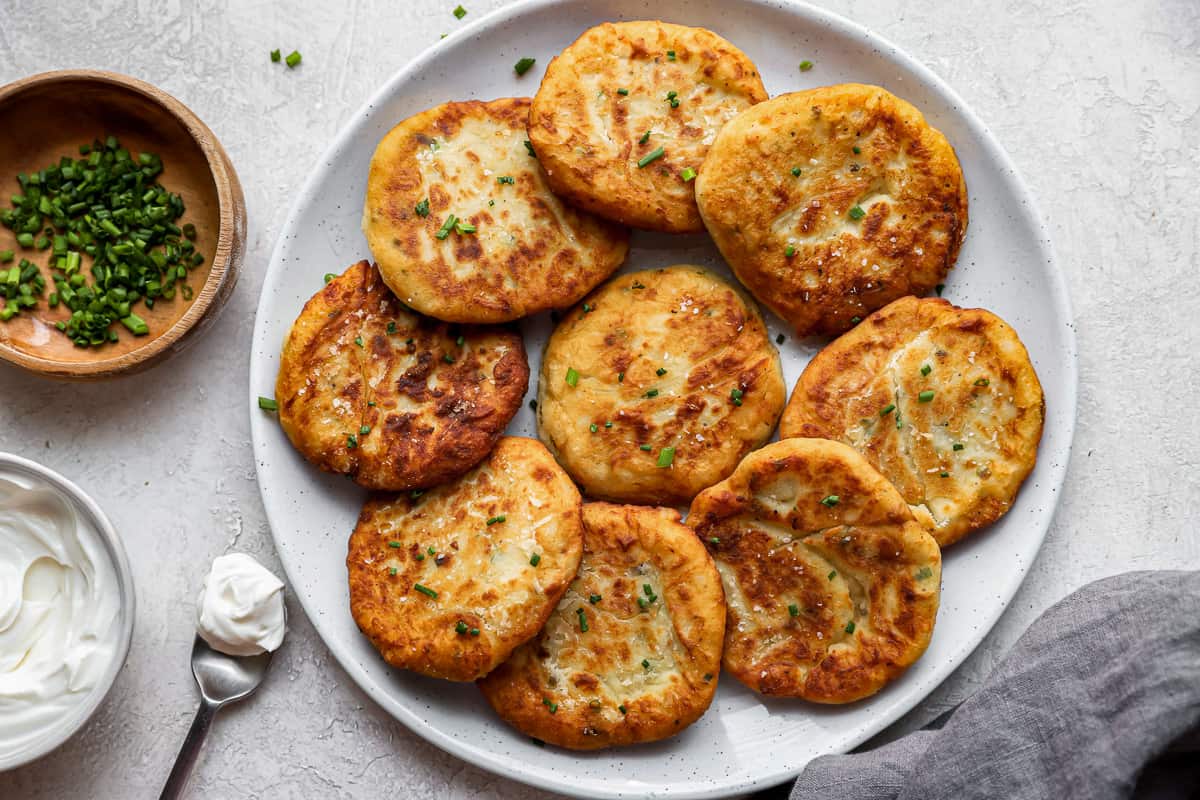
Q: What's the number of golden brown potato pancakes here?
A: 9